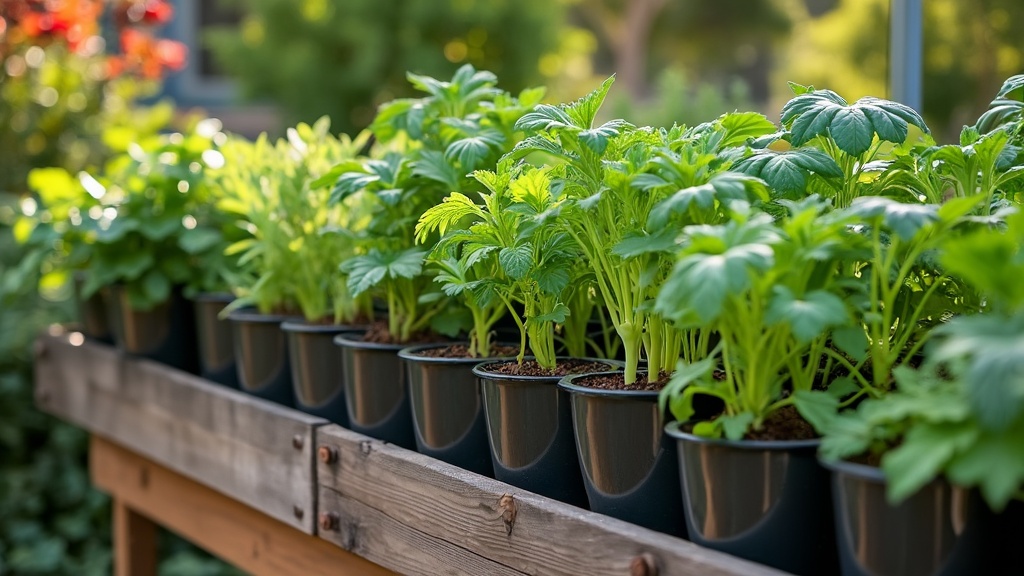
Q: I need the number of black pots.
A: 11